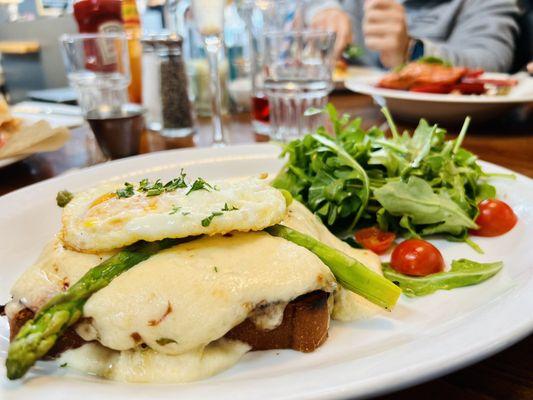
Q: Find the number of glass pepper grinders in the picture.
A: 1